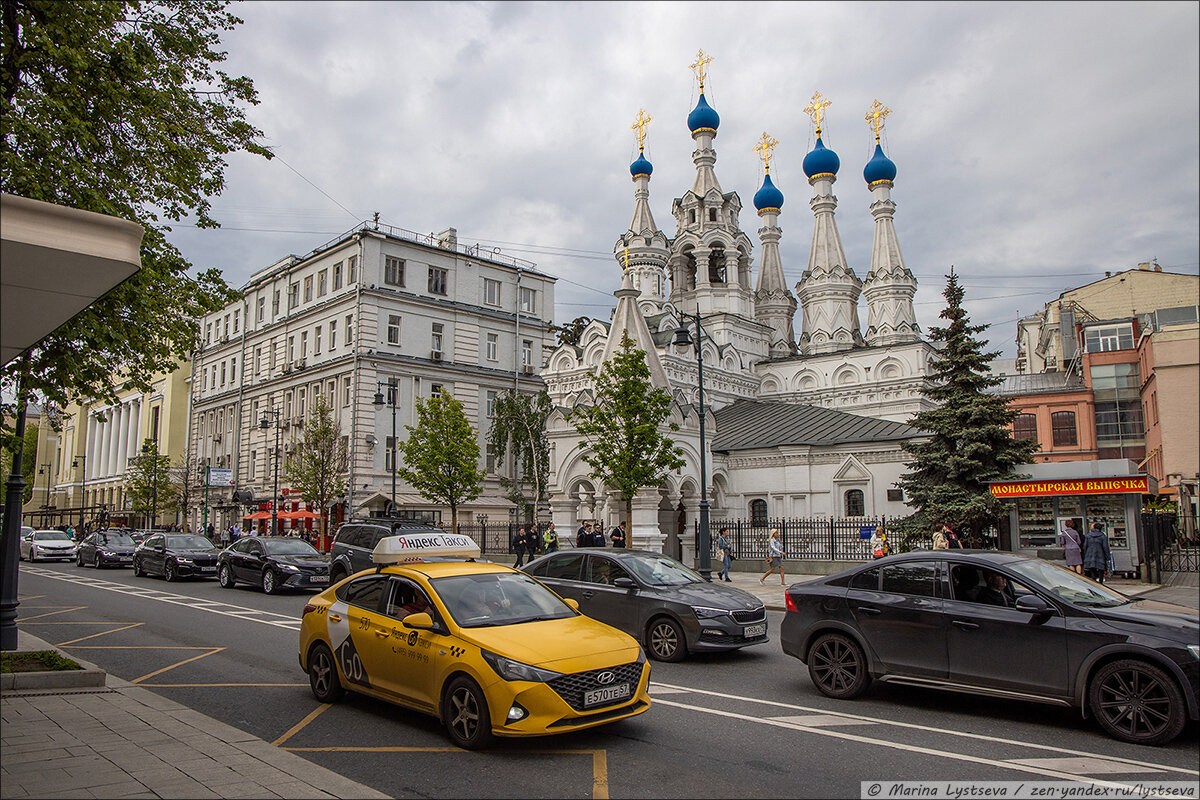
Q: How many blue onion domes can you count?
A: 5